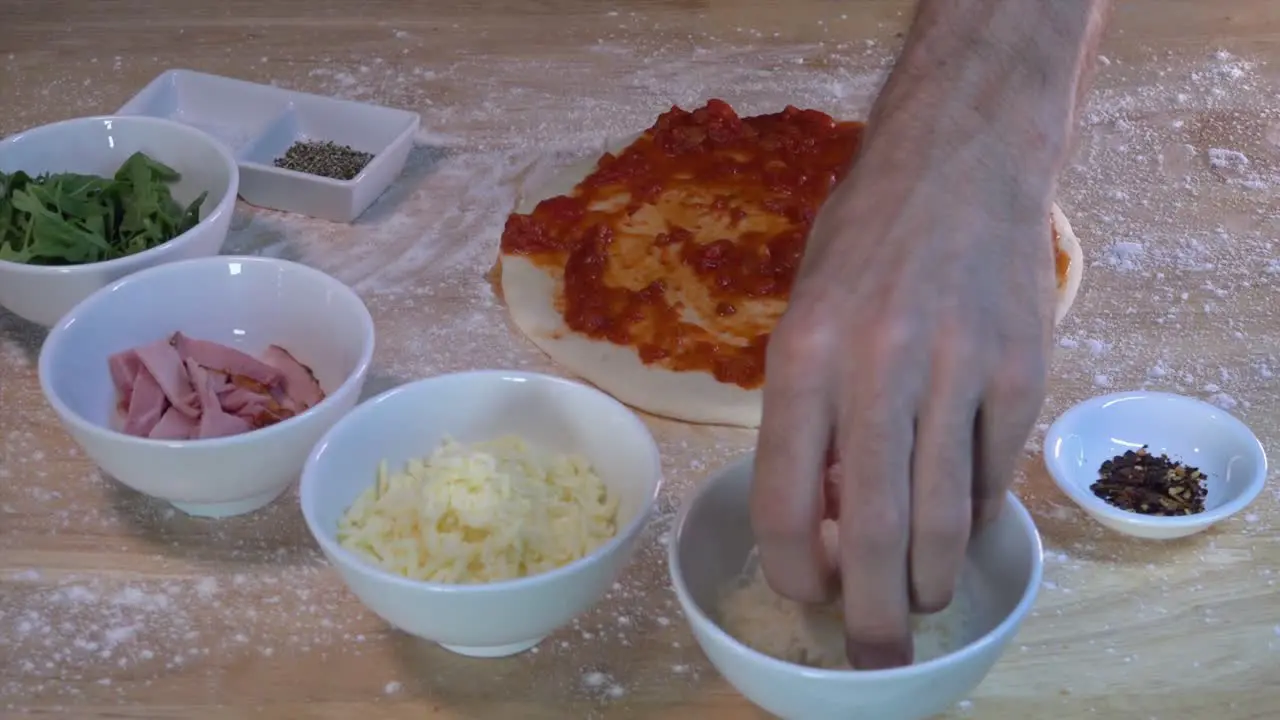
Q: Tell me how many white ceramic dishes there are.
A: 6